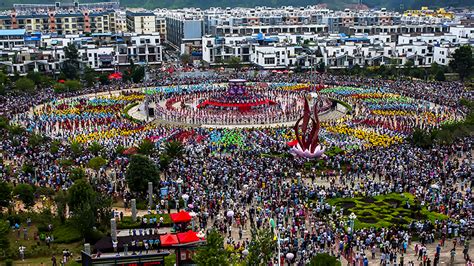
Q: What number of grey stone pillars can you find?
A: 4